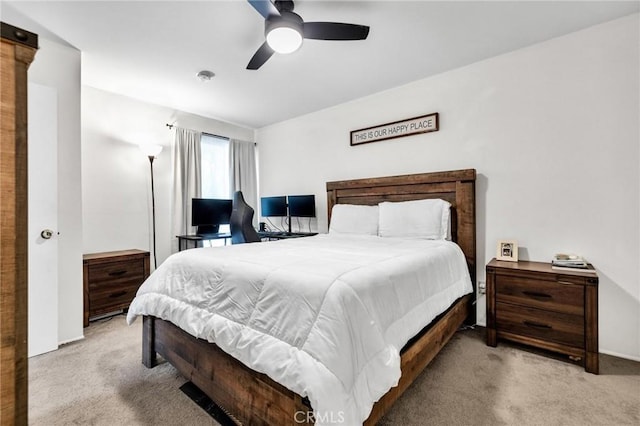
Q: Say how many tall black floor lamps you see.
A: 1